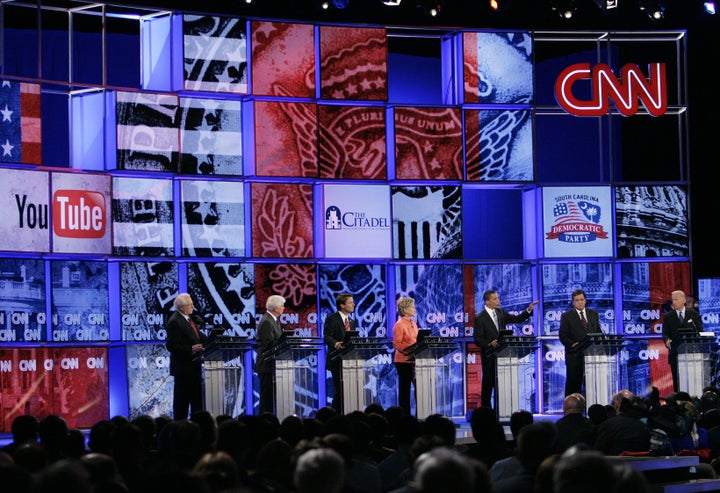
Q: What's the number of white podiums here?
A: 7